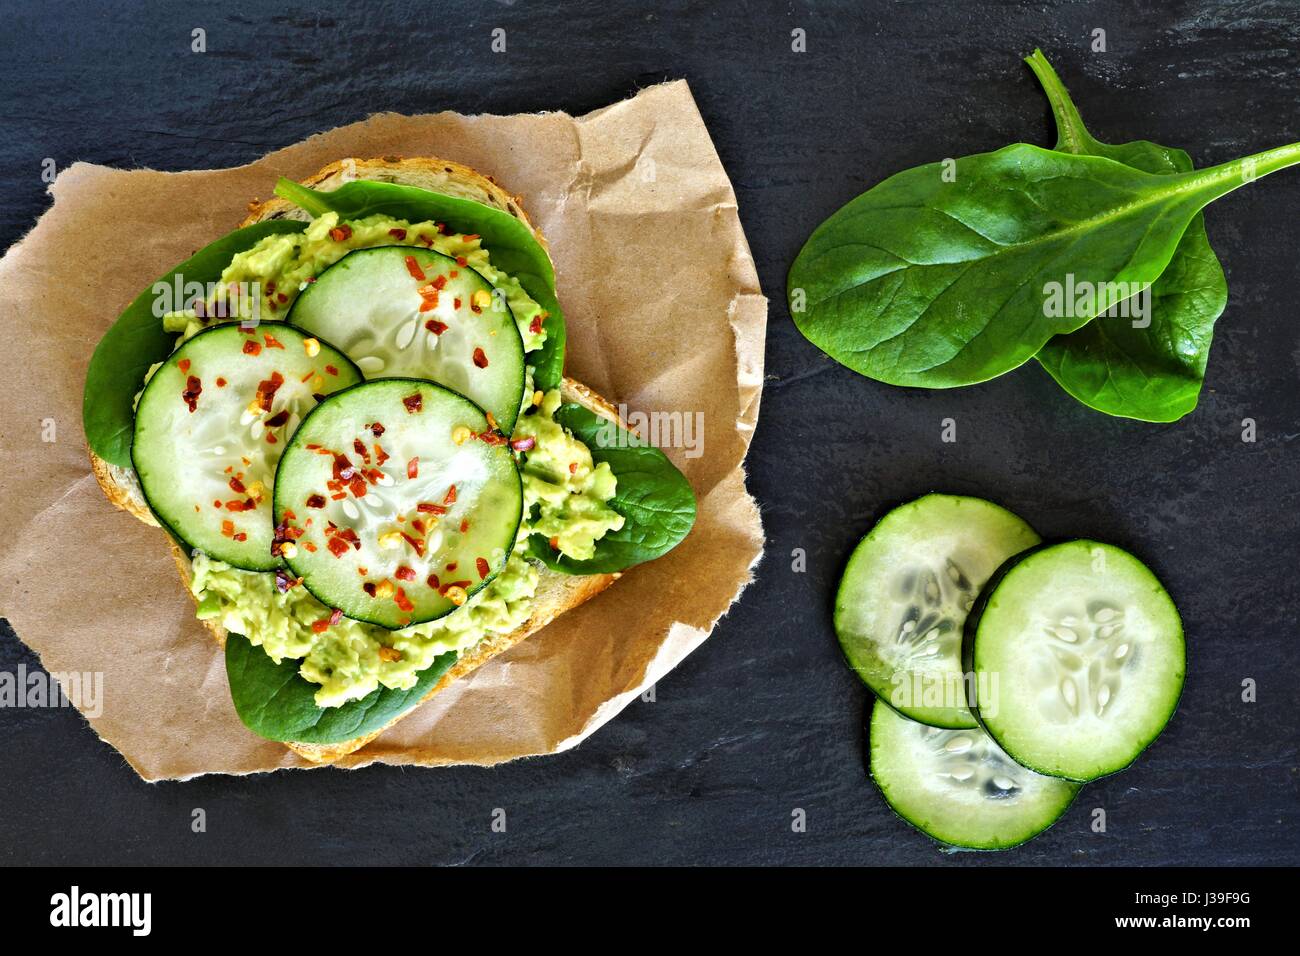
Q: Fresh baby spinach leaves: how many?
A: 6